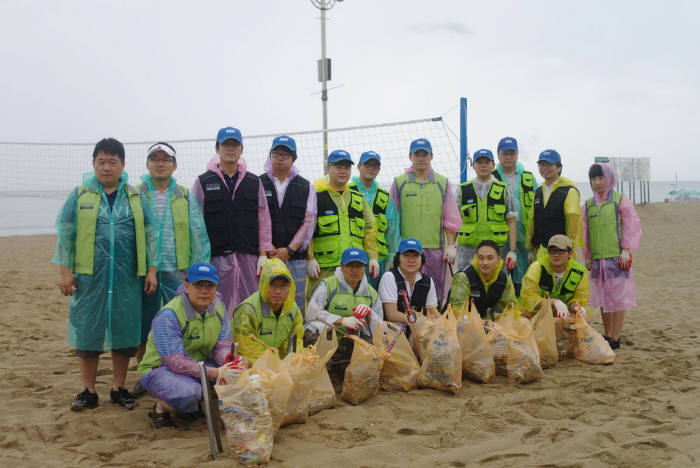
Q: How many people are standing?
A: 11